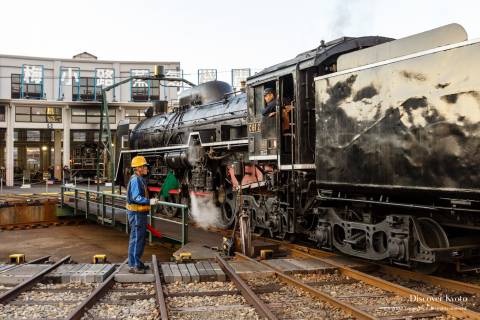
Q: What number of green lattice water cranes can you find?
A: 1